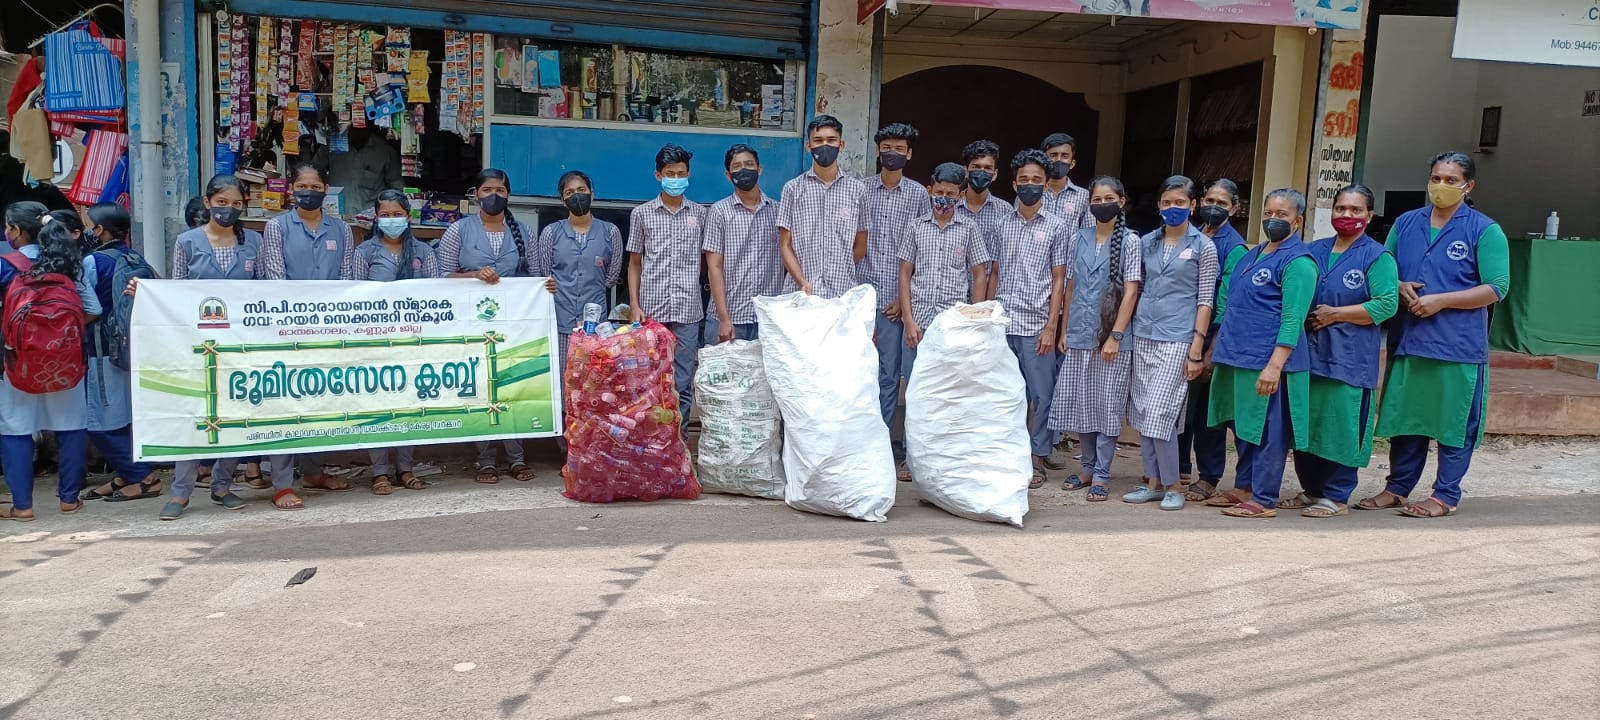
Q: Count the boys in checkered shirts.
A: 8